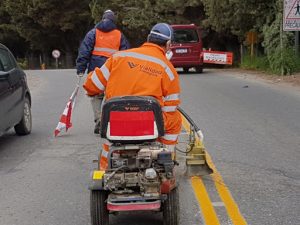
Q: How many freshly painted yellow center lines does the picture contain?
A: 2